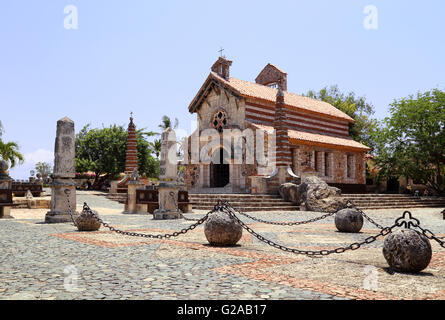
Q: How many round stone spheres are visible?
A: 4